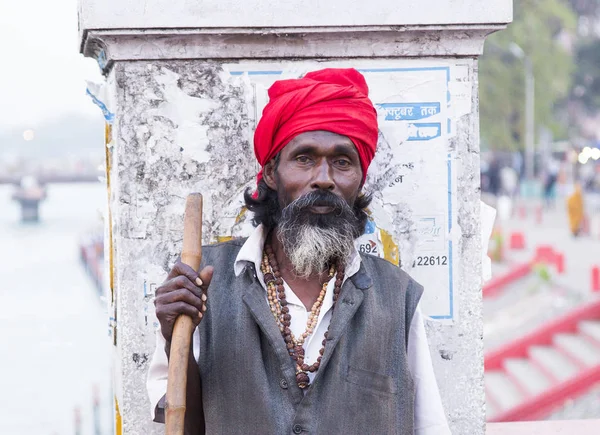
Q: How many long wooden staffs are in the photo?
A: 1